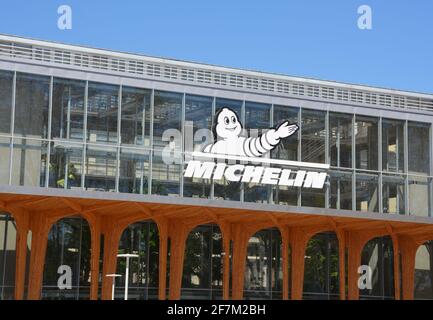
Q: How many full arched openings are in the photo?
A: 6